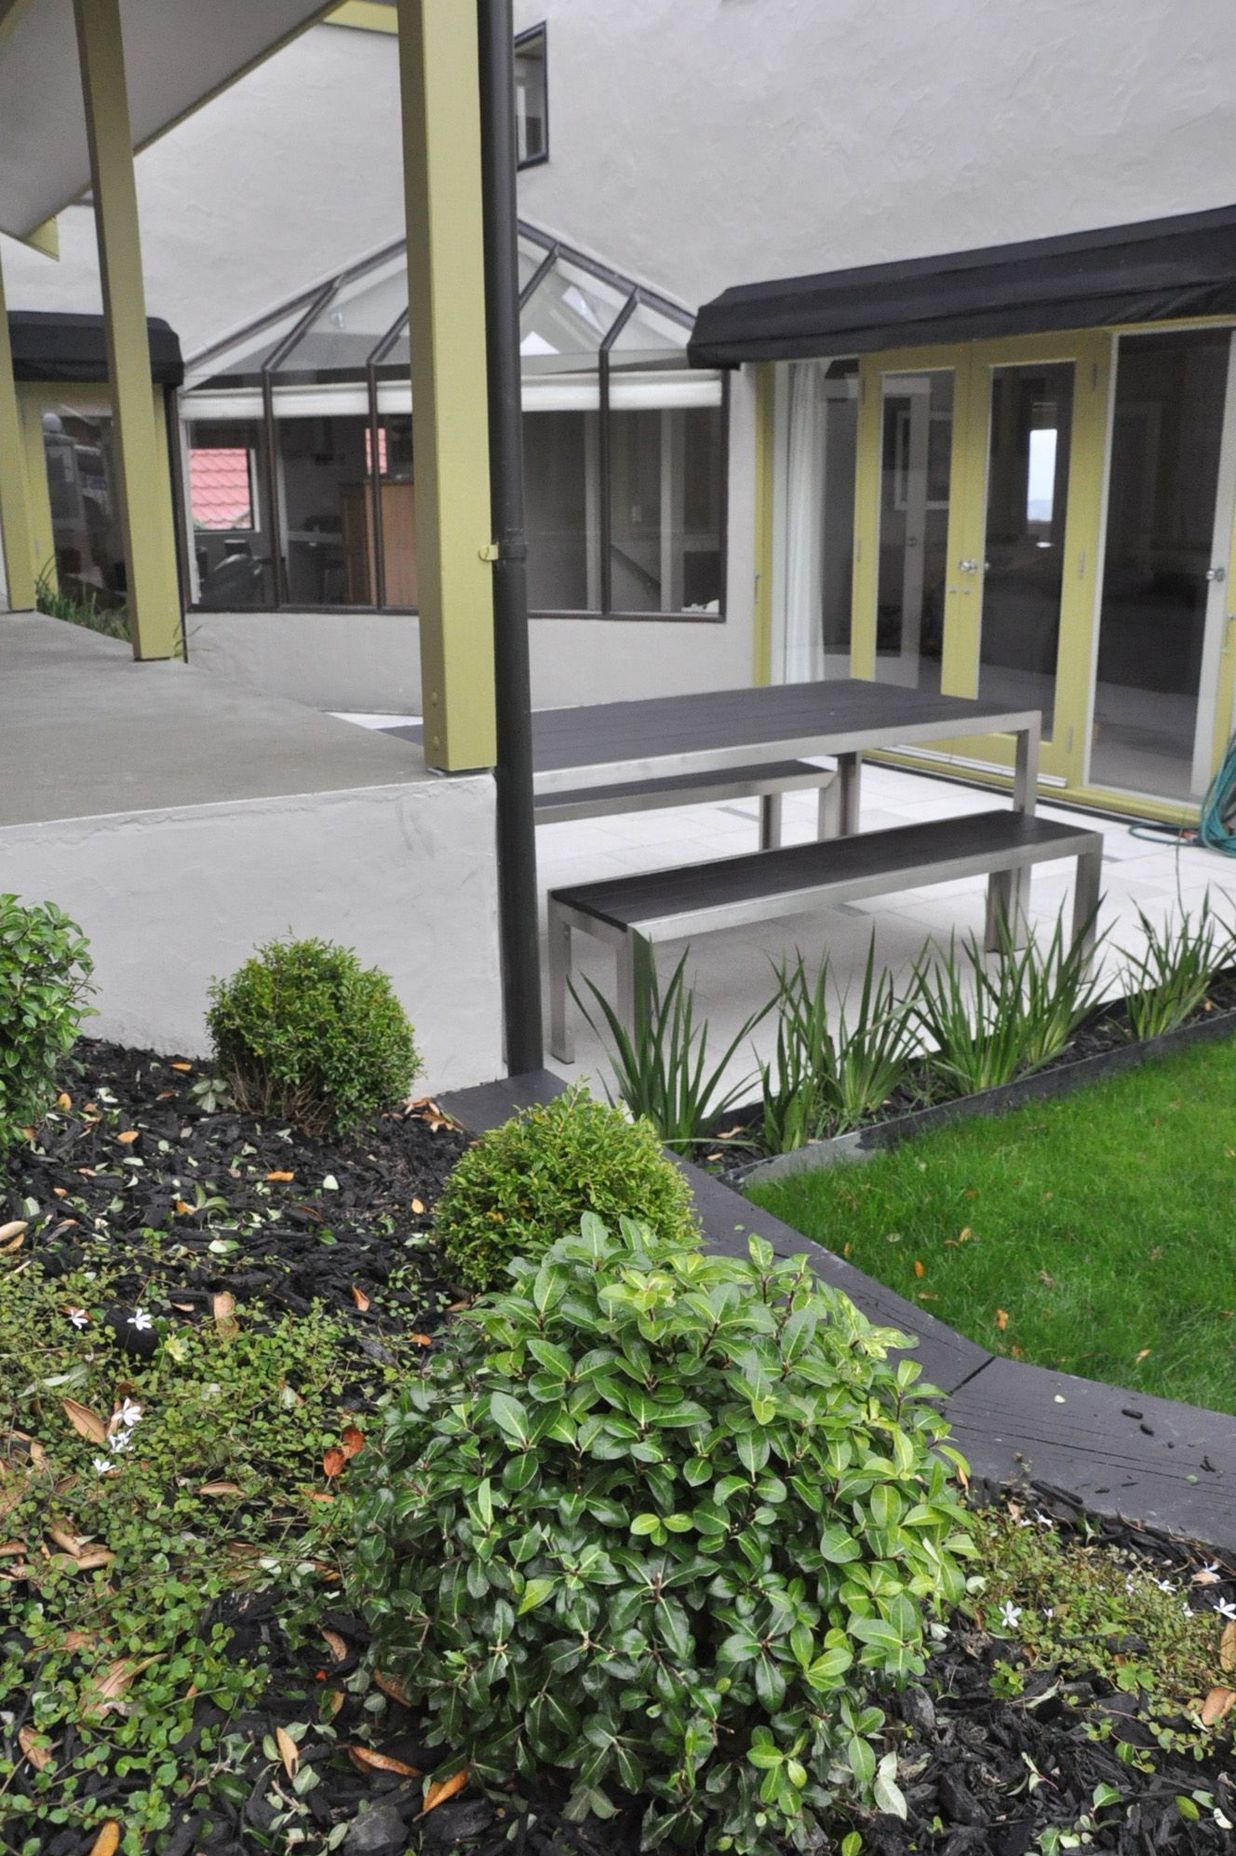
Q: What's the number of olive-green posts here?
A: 3